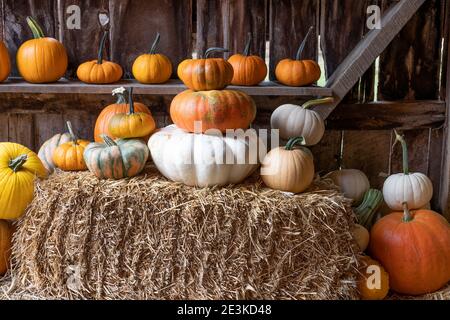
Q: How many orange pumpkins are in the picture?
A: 14